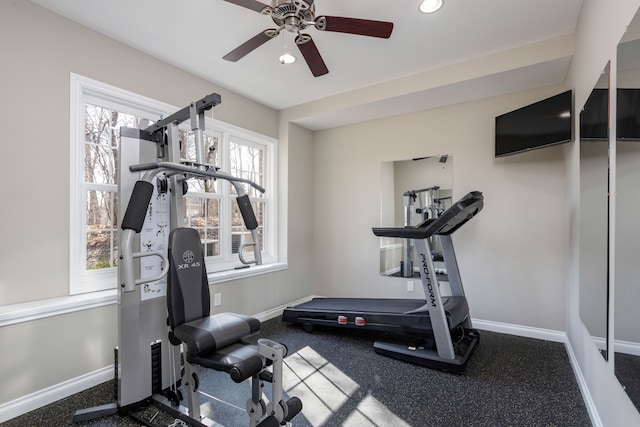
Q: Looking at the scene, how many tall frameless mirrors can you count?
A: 2